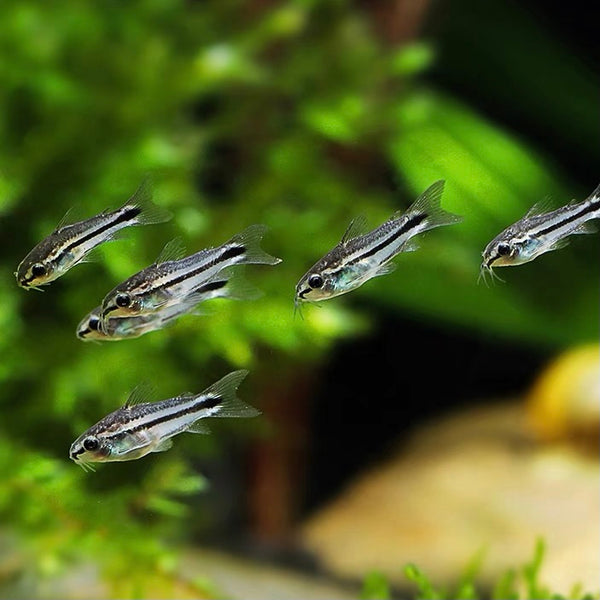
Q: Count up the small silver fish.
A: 6